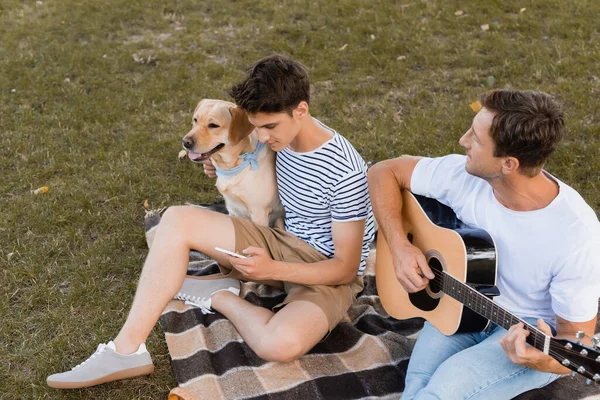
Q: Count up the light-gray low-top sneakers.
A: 2